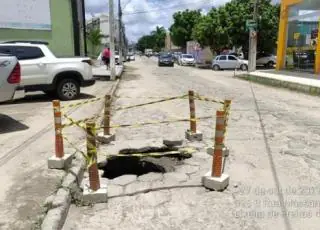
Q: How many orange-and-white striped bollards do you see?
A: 6